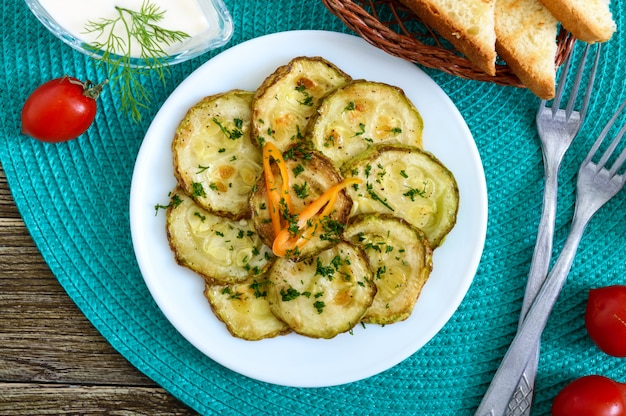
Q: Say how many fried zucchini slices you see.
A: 9